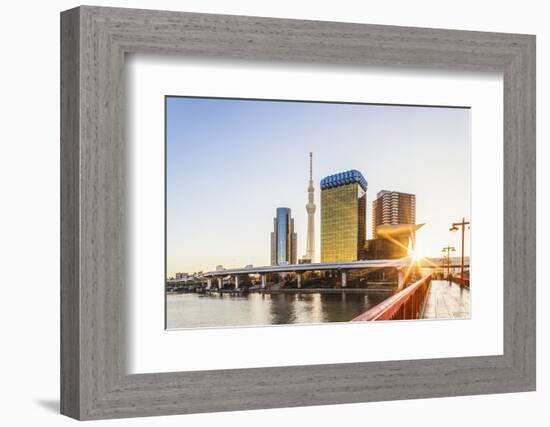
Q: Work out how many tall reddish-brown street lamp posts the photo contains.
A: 2